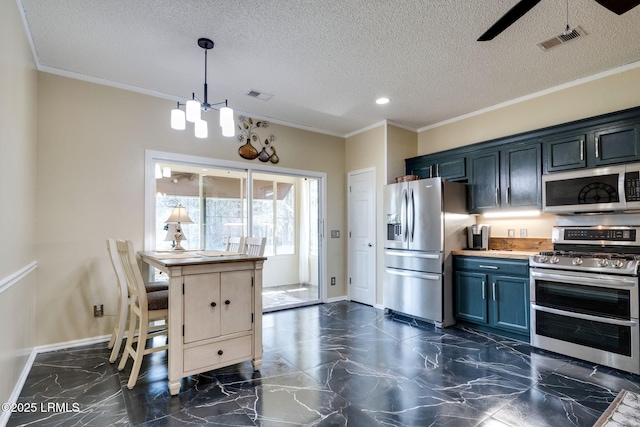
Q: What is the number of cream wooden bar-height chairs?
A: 4